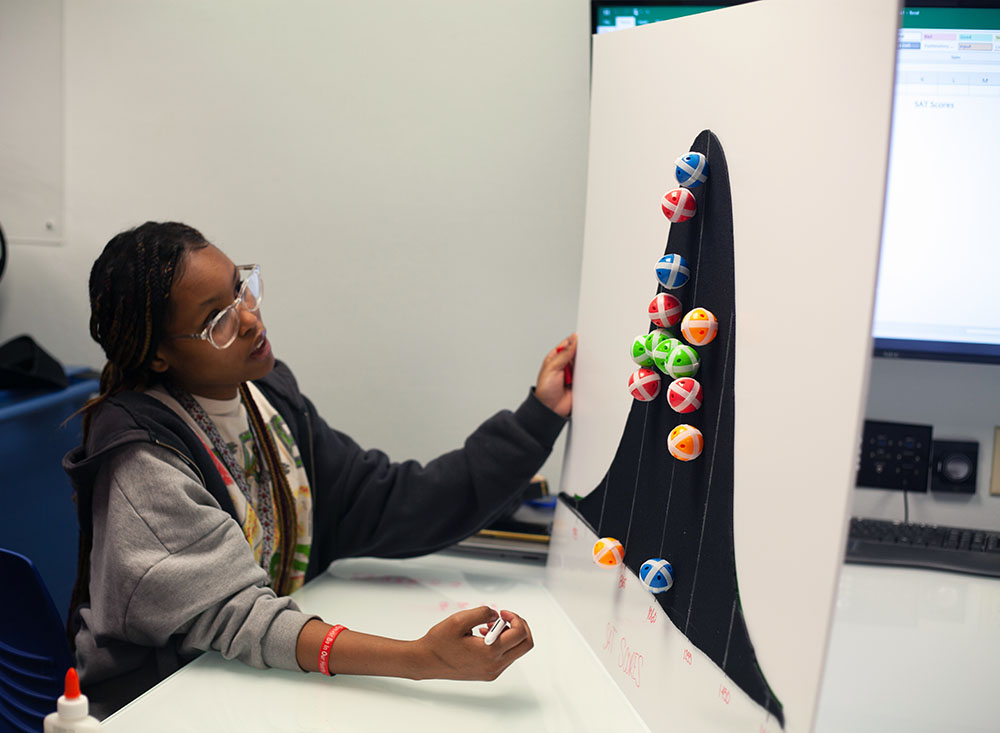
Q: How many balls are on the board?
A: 14